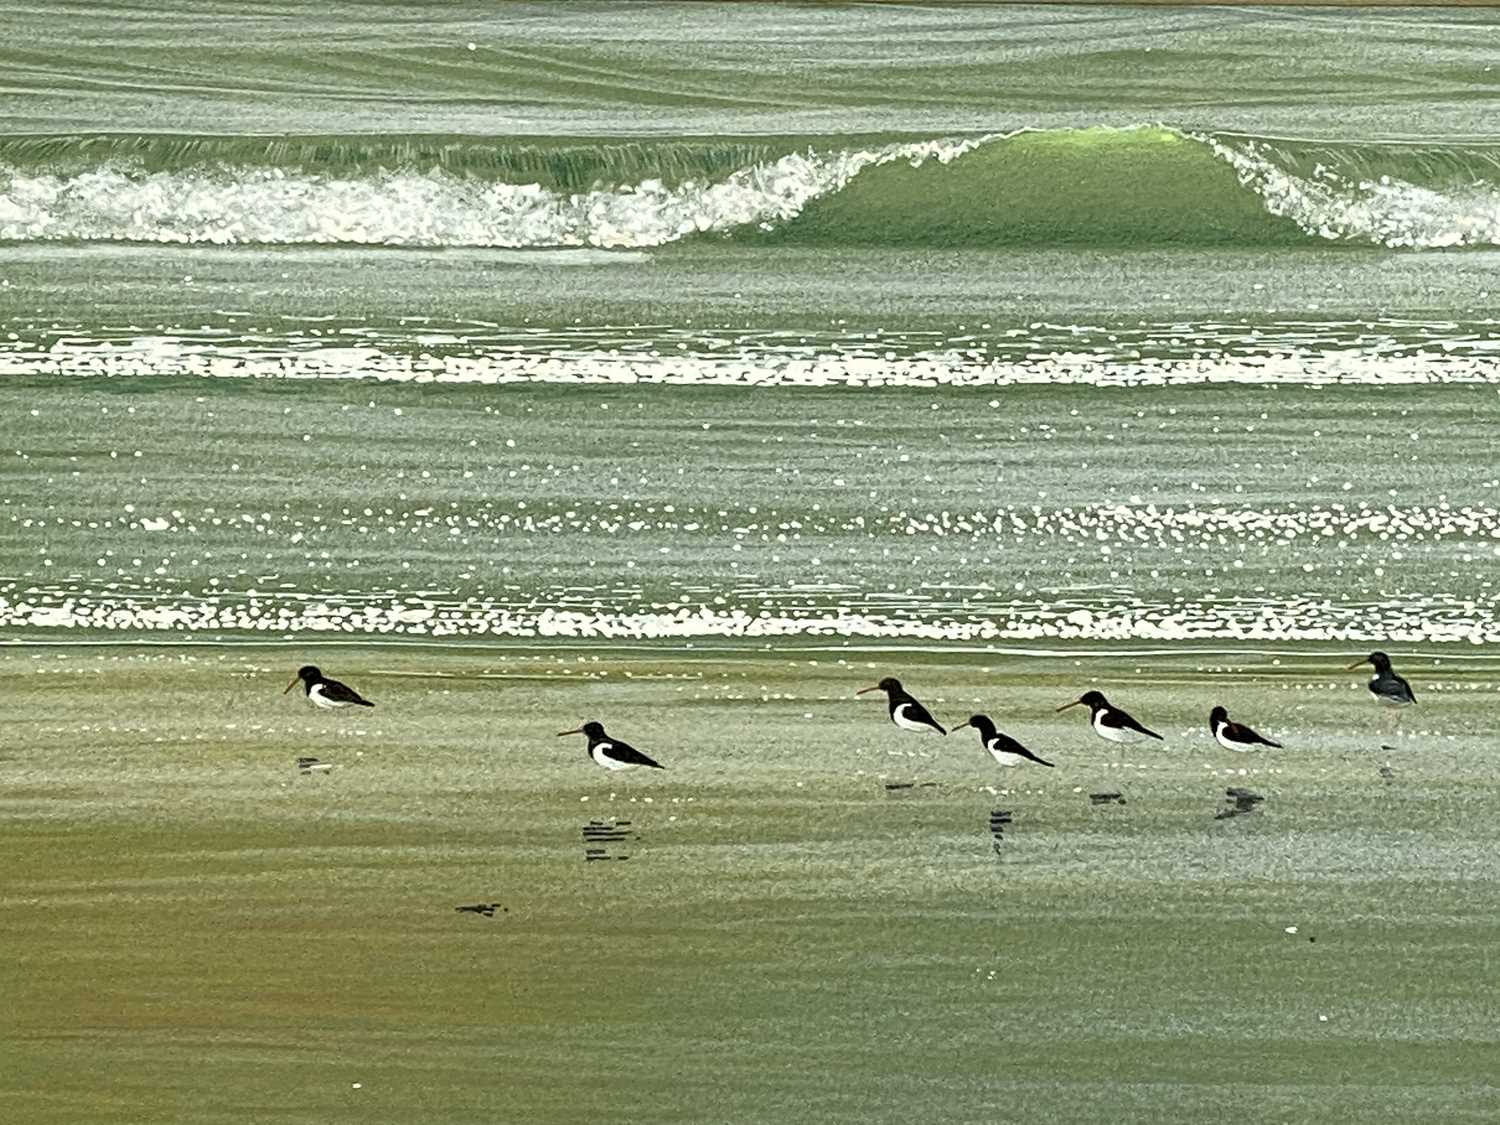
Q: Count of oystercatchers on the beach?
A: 7